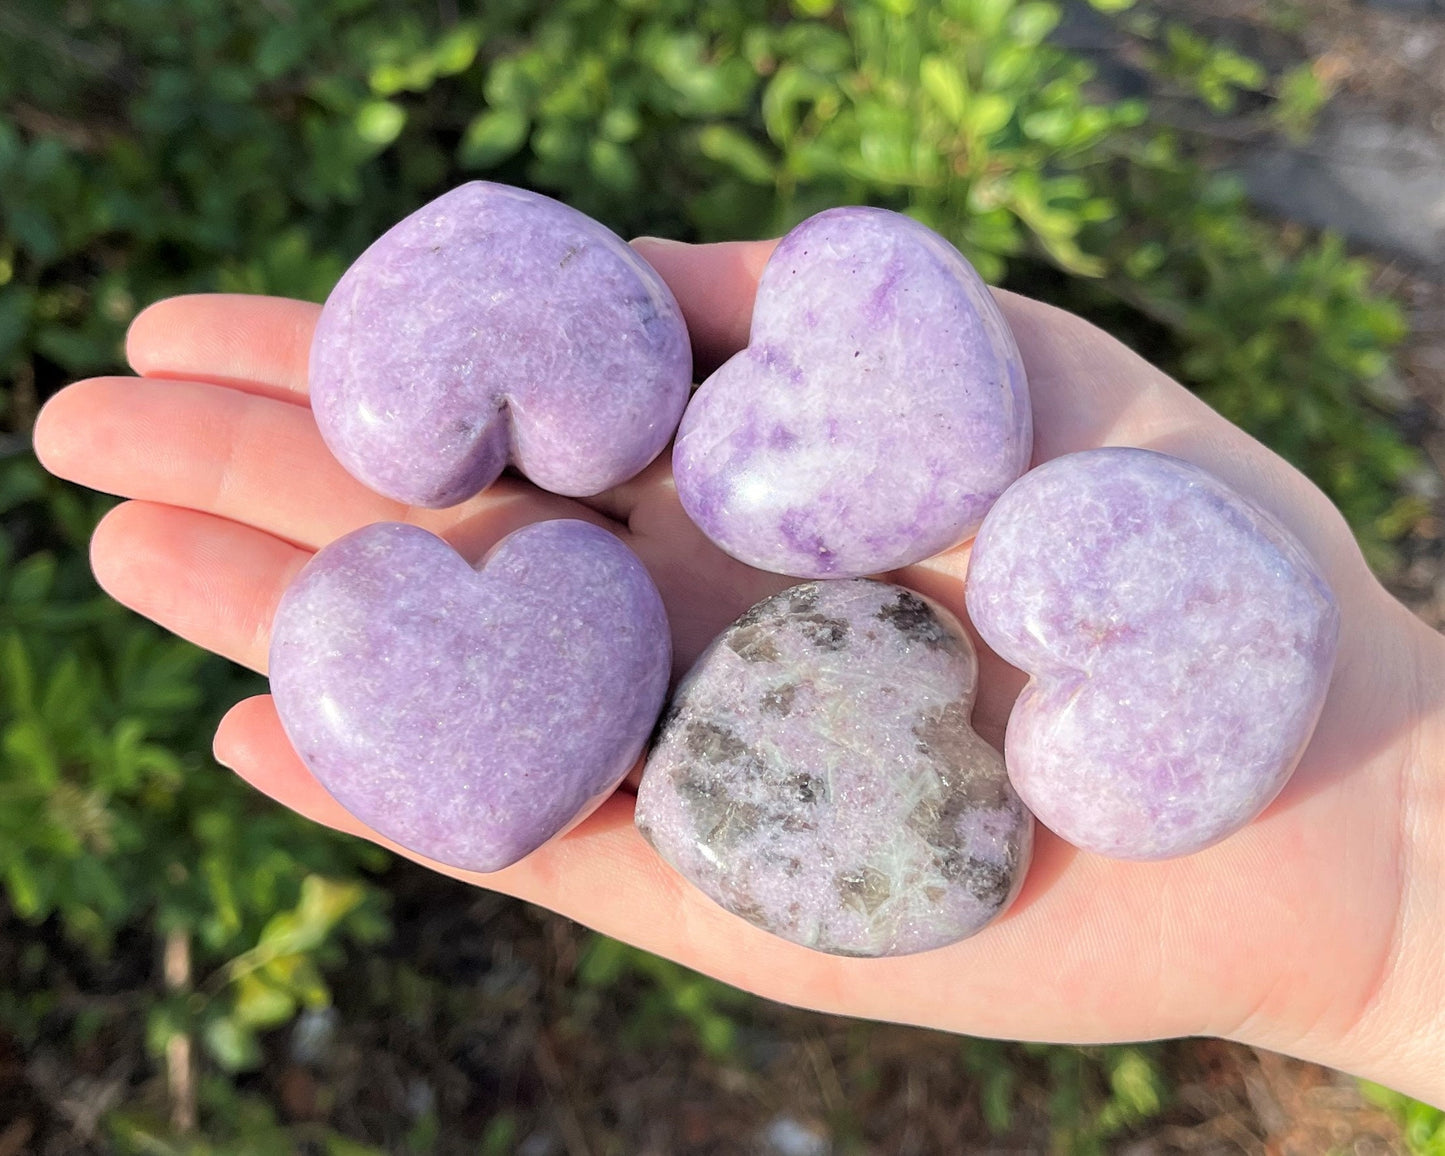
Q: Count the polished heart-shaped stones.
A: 5